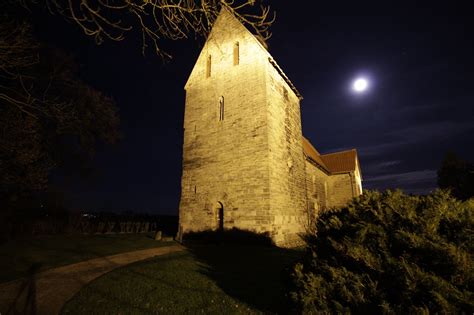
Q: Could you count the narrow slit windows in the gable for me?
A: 2